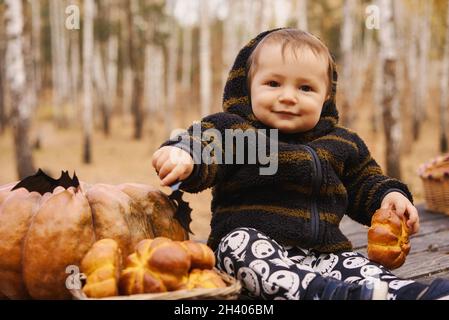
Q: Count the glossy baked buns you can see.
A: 5